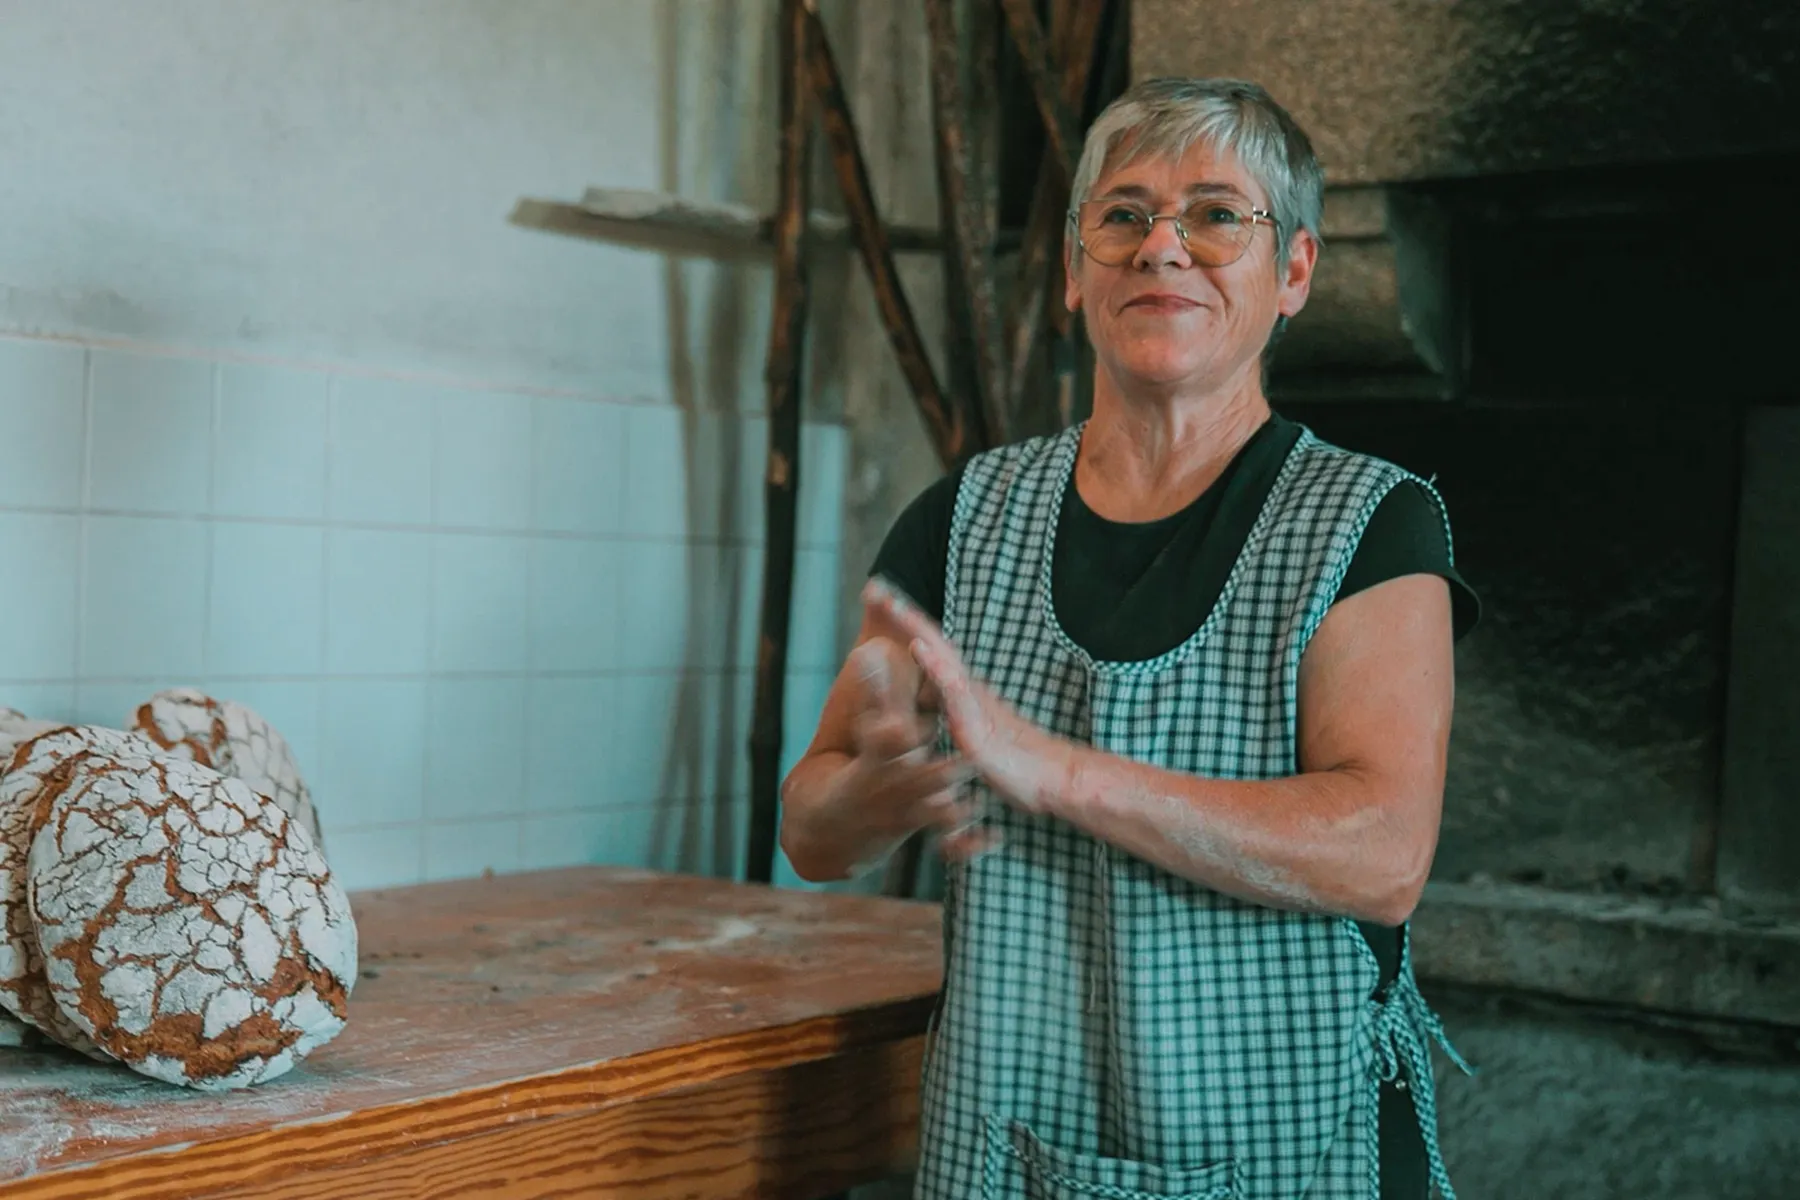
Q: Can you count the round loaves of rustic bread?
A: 4